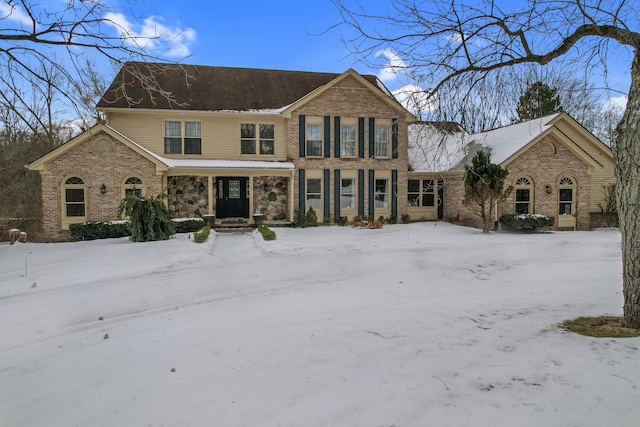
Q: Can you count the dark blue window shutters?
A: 12